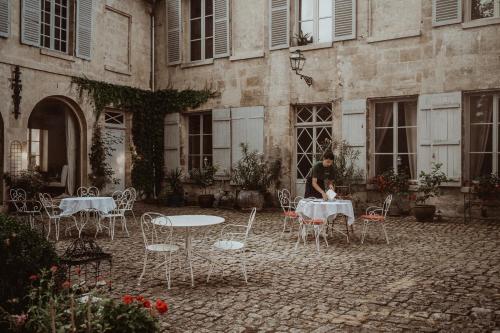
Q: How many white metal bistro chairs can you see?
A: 10